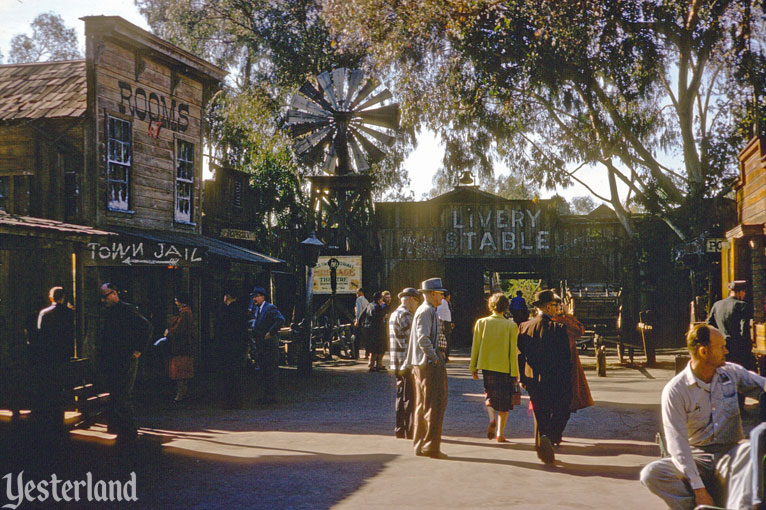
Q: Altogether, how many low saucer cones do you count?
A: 0